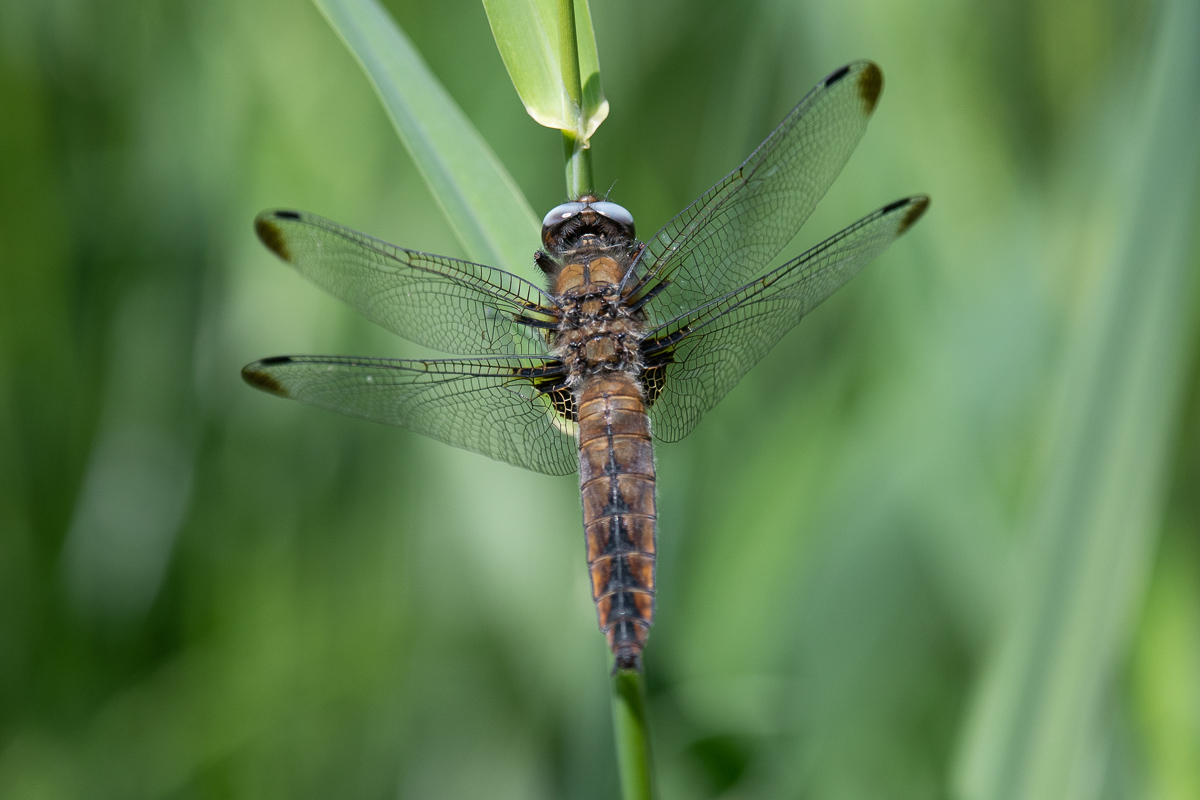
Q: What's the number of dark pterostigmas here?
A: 4